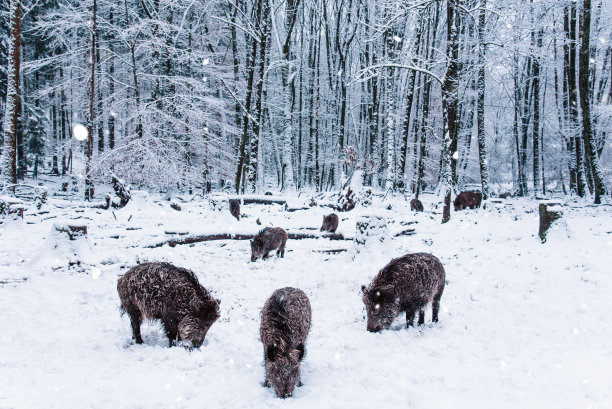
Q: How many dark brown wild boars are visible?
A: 7